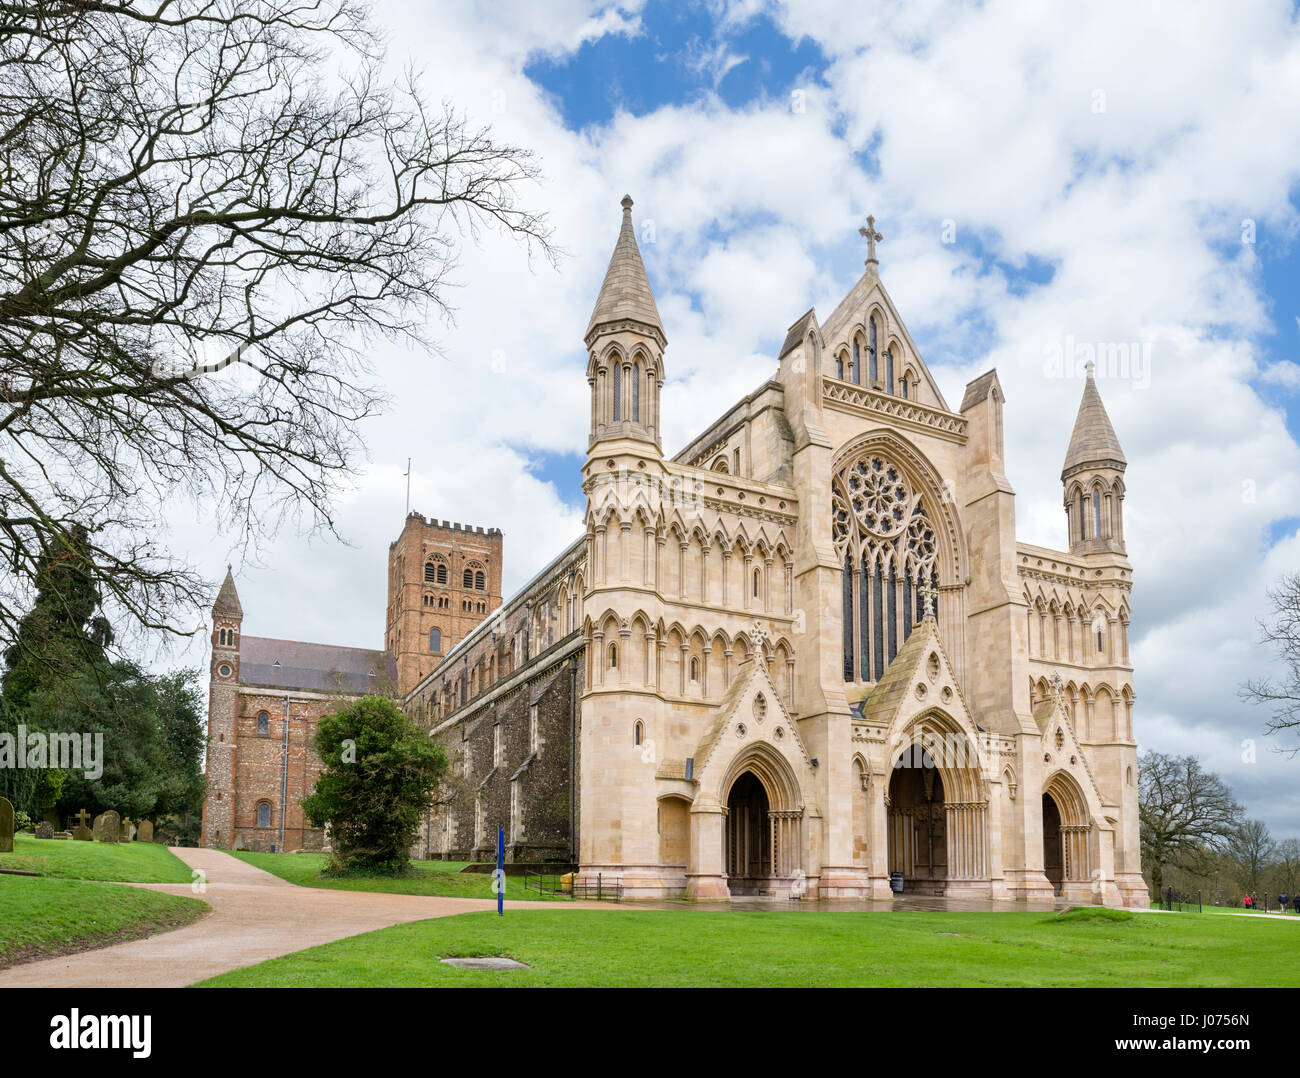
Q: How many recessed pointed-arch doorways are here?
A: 3